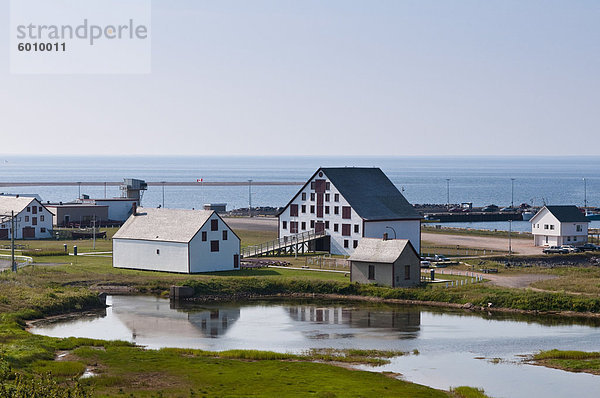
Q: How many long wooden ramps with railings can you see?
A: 1